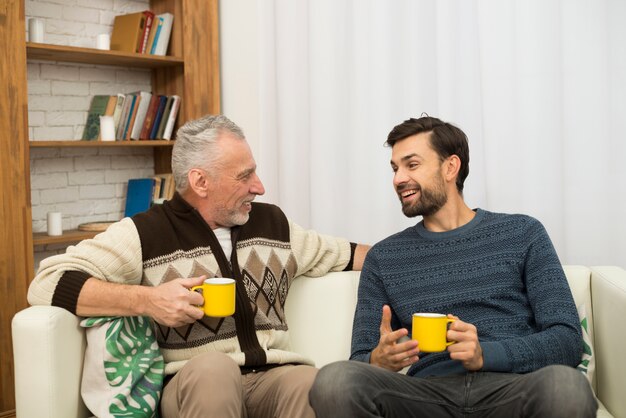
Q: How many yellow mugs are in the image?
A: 2